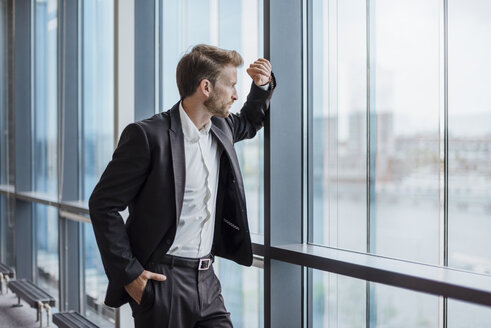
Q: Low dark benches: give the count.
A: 3